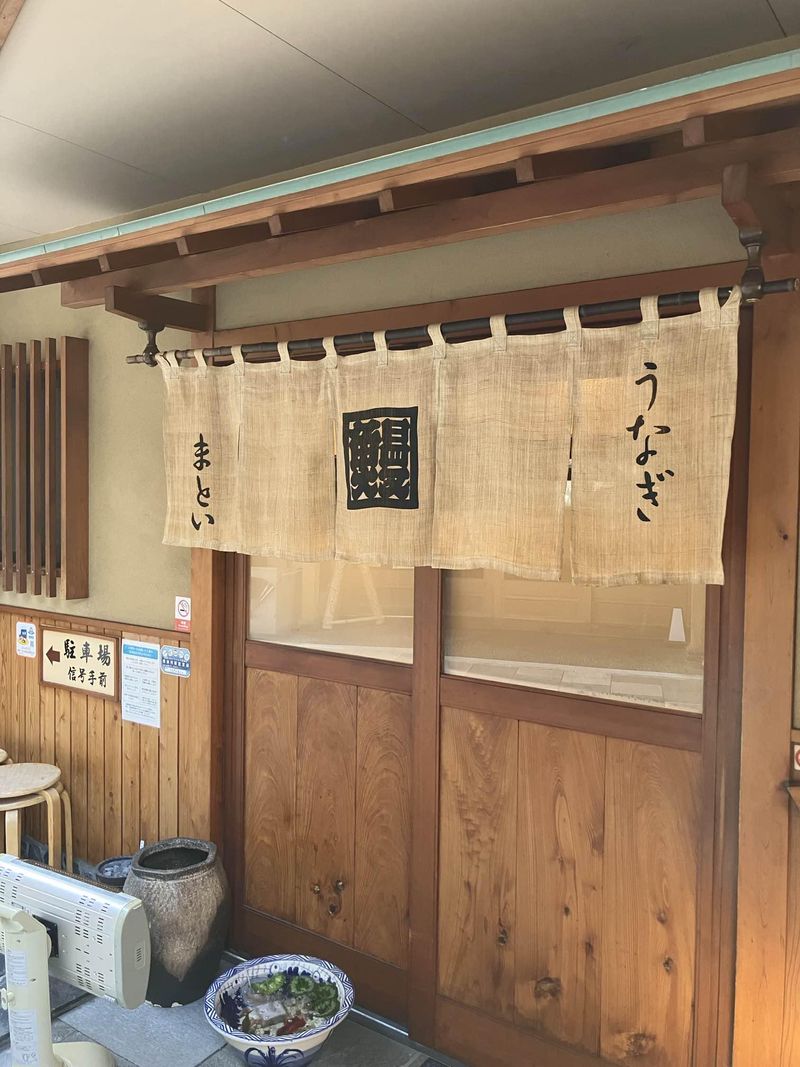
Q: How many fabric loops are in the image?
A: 13